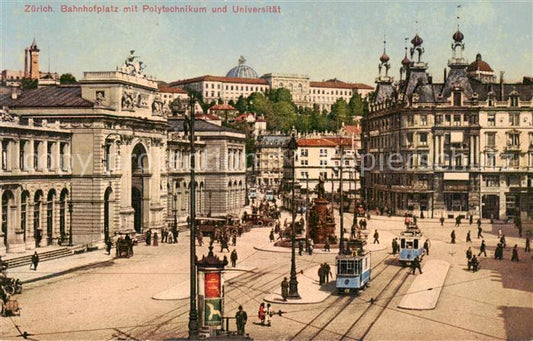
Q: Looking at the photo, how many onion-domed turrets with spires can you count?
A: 4